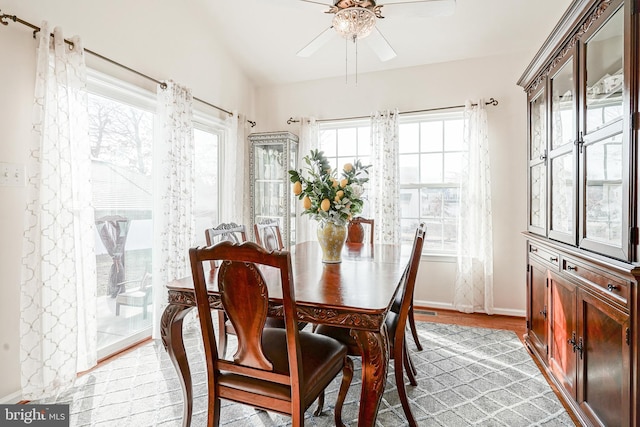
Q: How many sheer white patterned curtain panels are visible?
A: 6